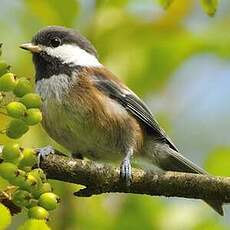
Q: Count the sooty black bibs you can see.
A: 1